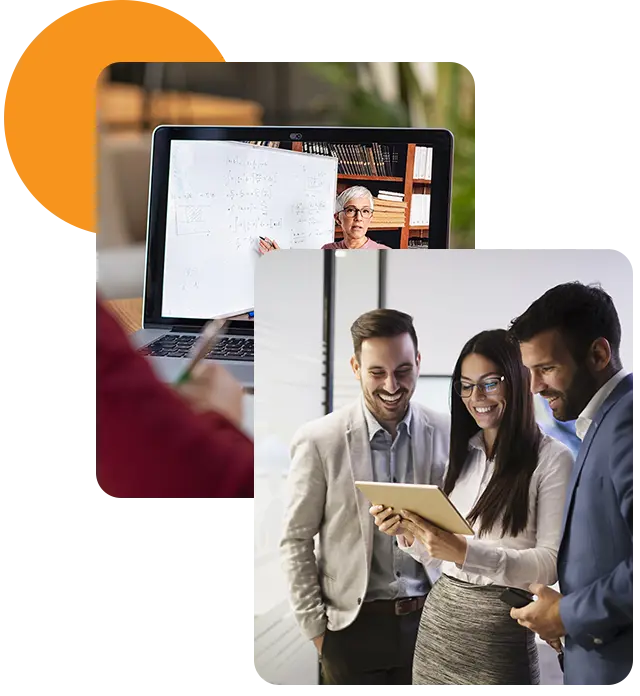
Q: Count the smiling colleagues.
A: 3